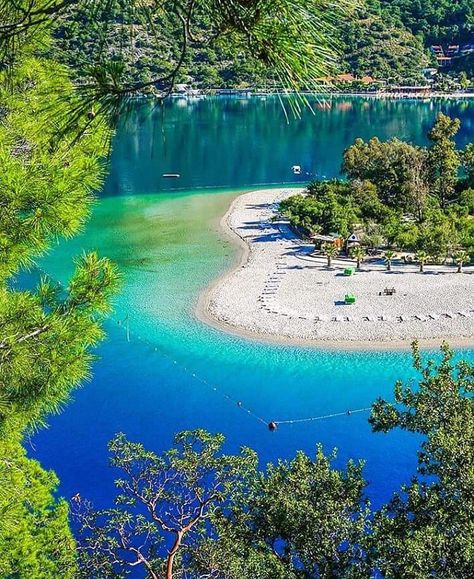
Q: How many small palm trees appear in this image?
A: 5